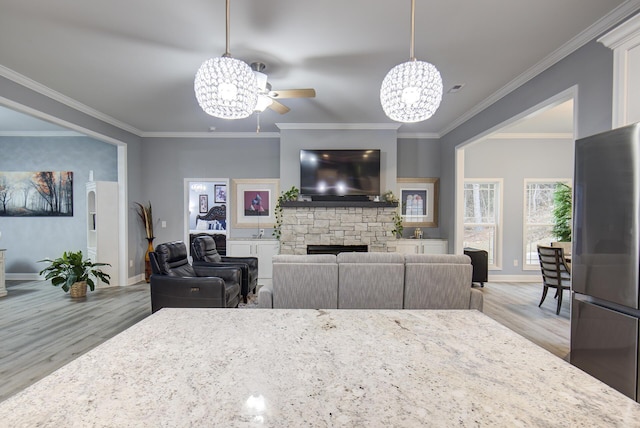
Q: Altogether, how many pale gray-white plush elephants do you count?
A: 0